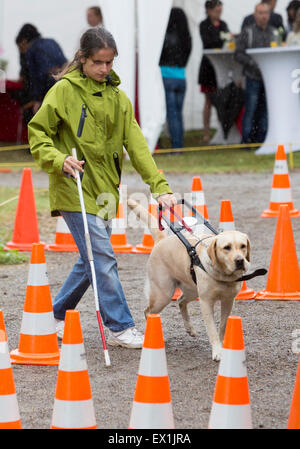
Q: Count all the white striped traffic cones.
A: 11